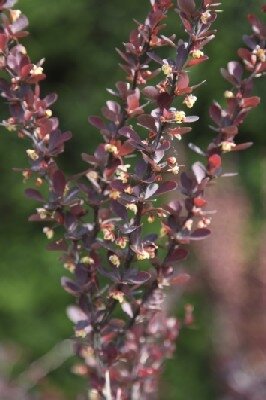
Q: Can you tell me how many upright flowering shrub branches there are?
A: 4